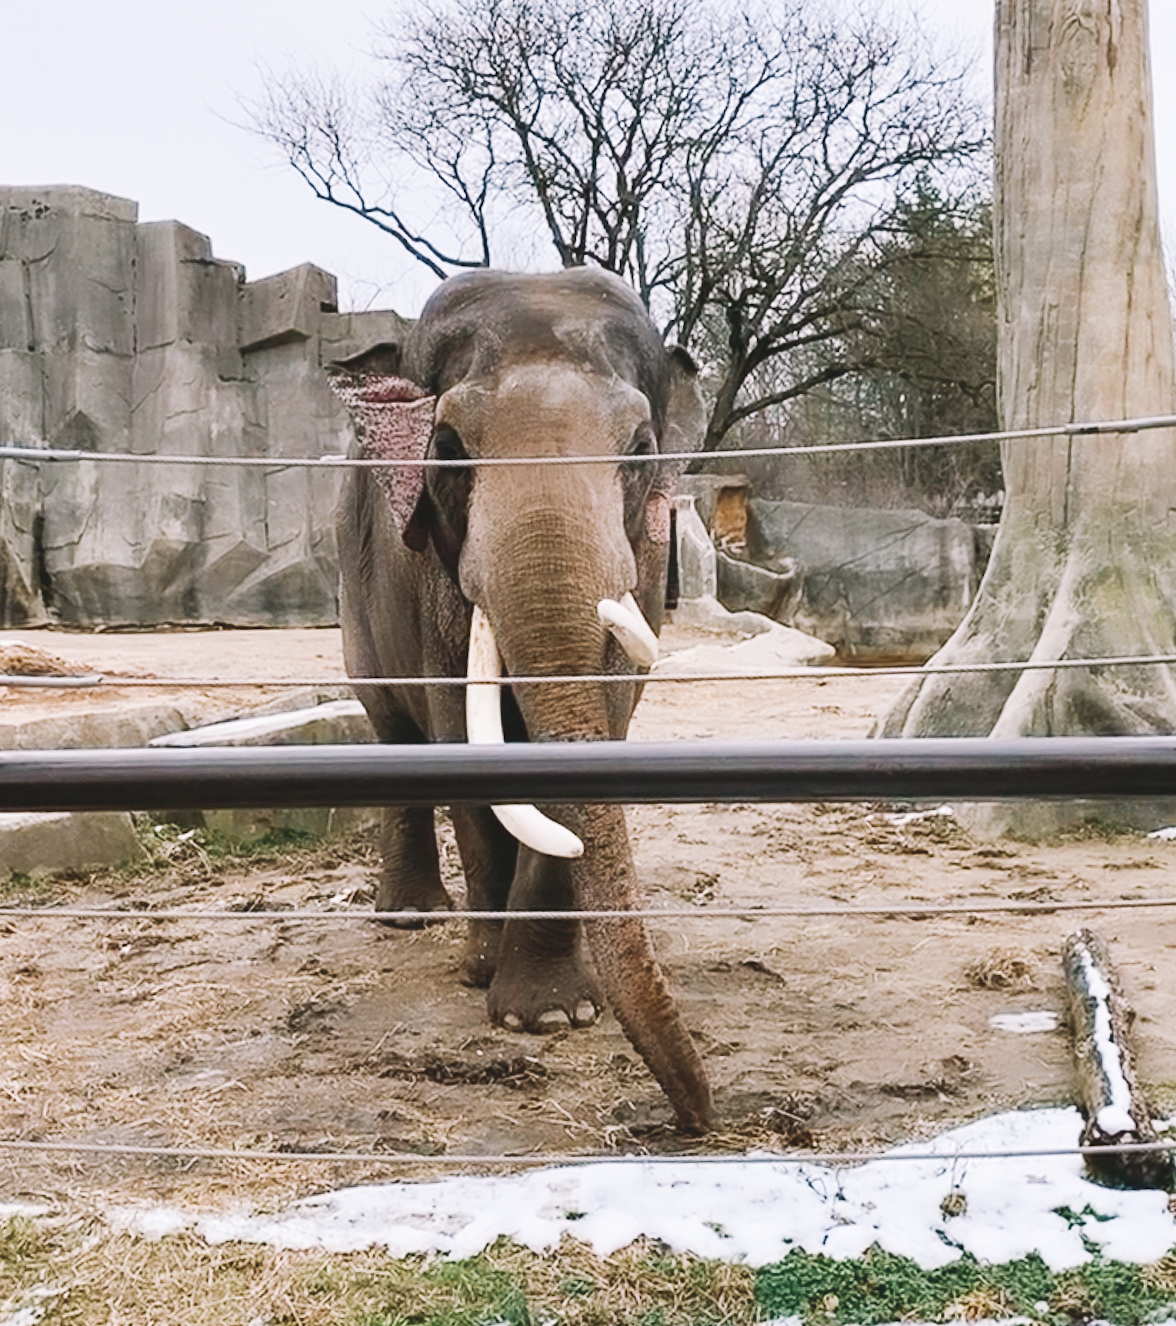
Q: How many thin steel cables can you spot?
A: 4